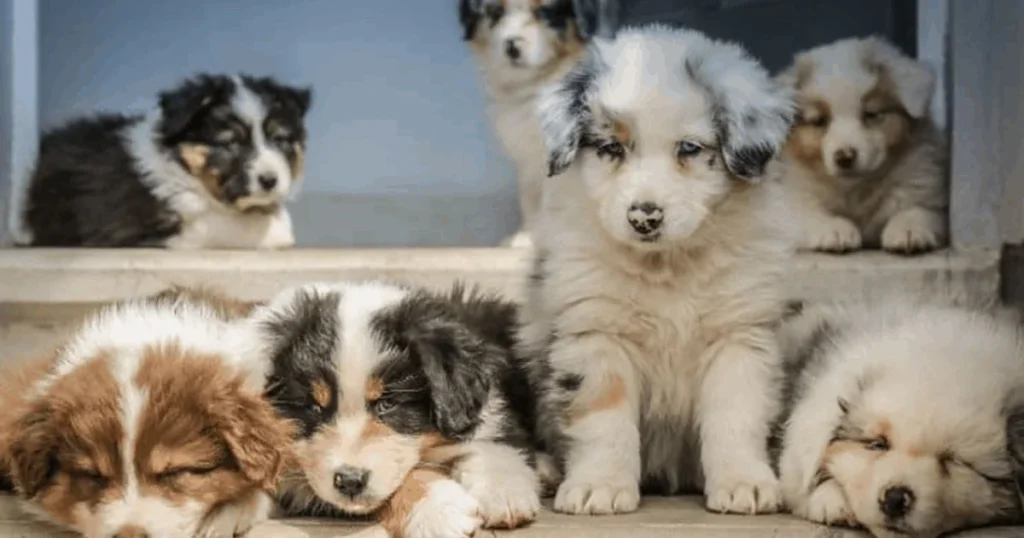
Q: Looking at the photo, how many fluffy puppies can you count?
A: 7